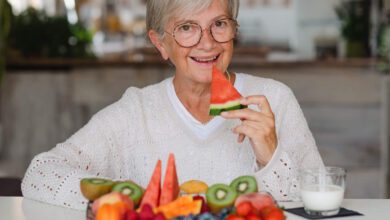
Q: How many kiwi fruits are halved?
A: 4